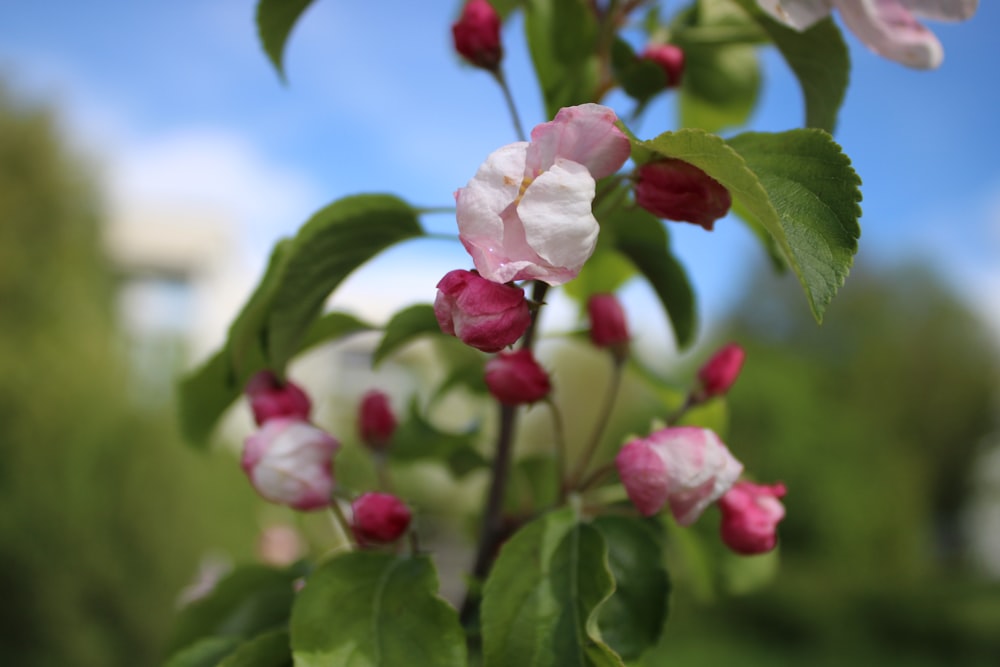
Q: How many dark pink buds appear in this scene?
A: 11